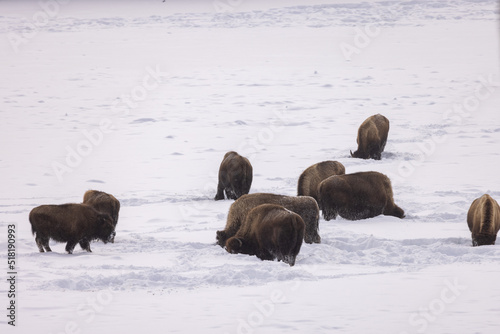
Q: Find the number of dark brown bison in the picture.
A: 9